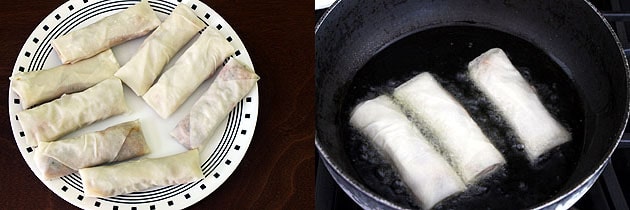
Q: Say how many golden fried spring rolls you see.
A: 0